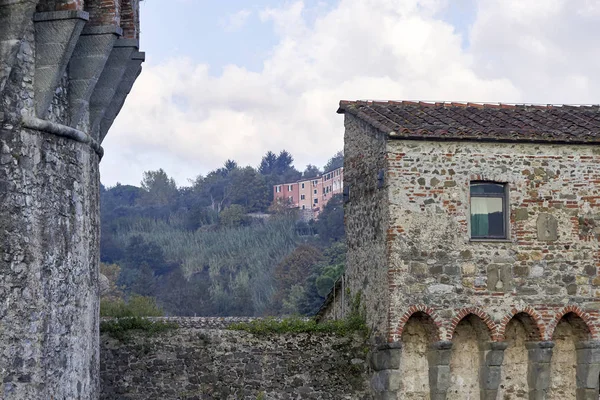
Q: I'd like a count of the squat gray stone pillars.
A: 5